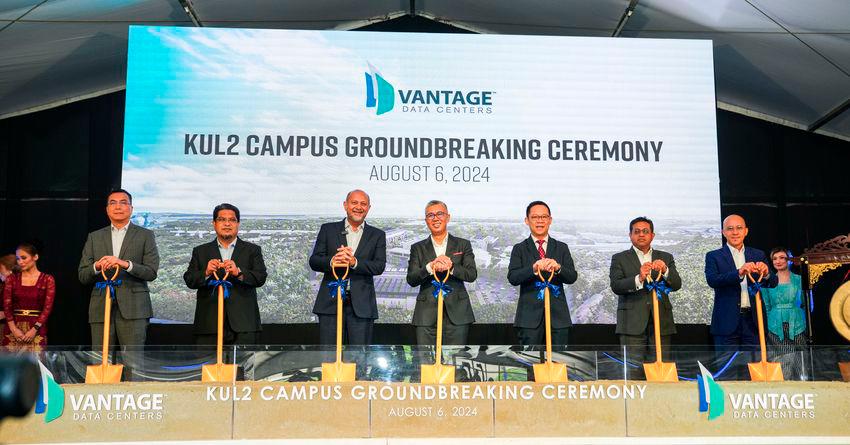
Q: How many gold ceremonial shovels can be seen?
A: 7